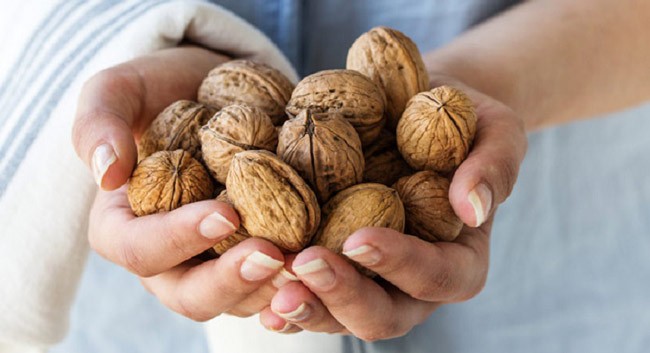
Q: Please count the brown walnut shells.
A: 13